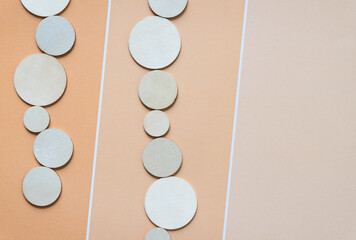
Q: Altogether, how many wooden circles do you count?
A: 13